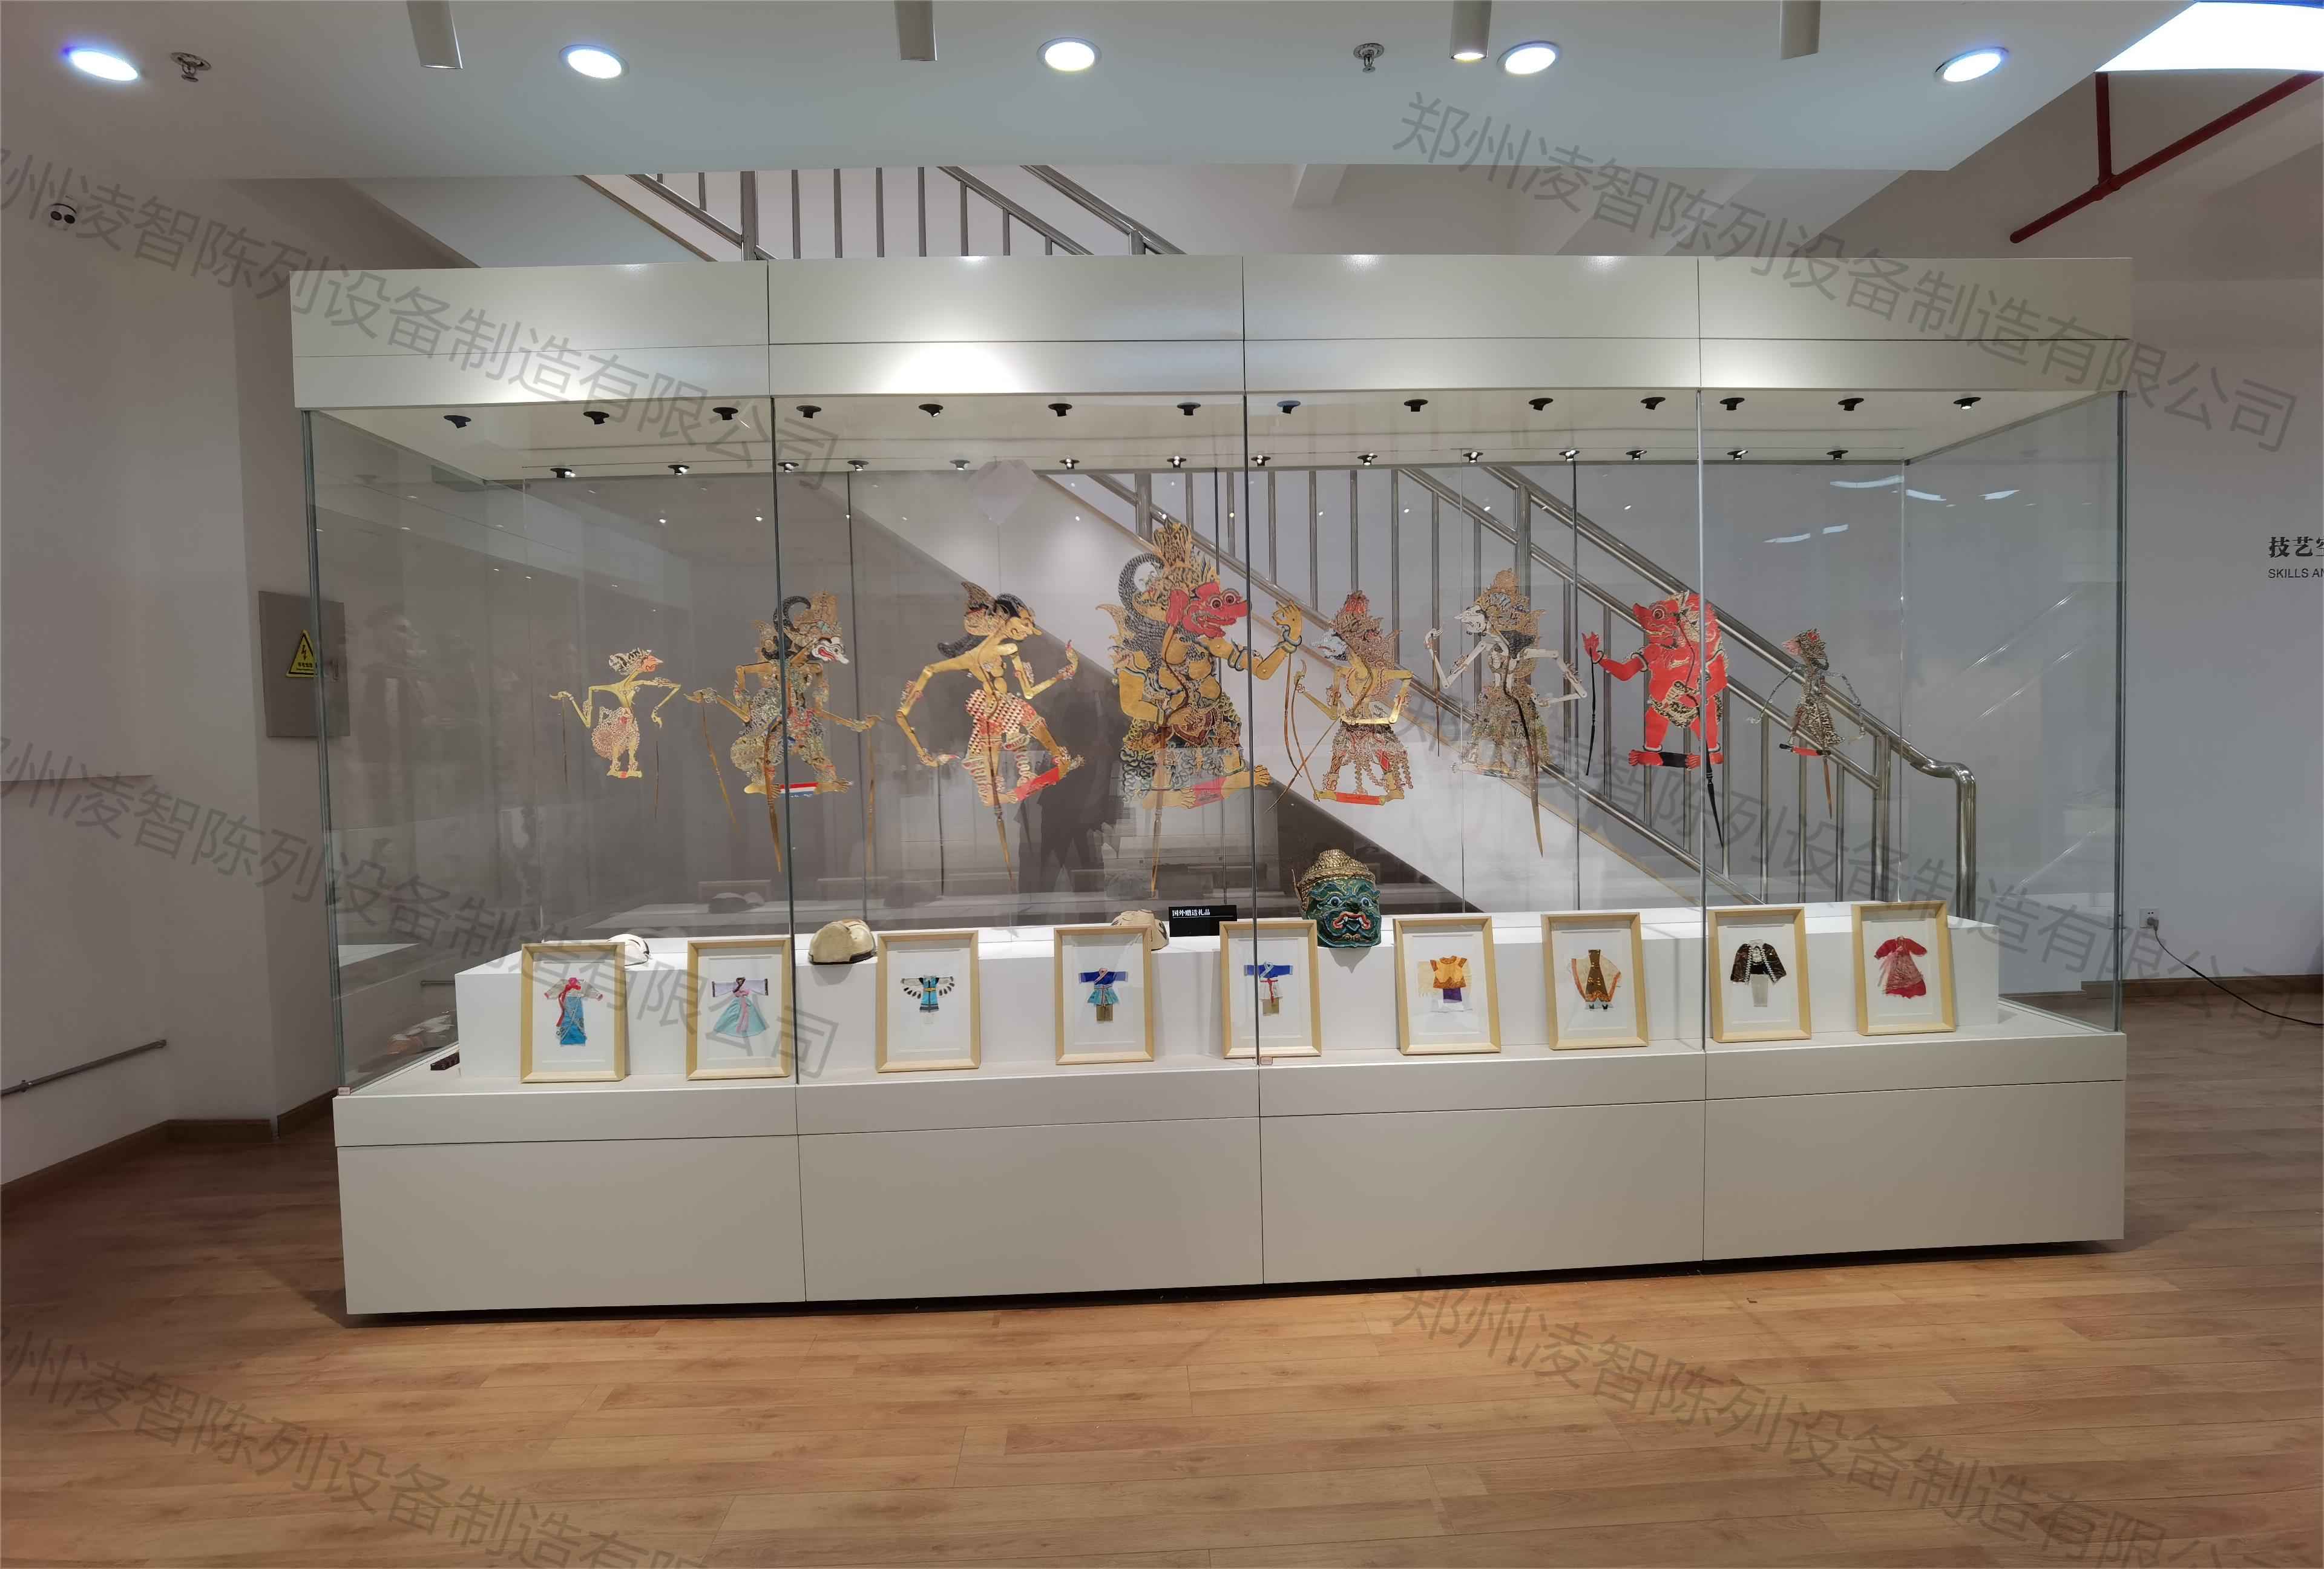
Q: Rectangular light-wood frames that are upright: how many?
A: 9